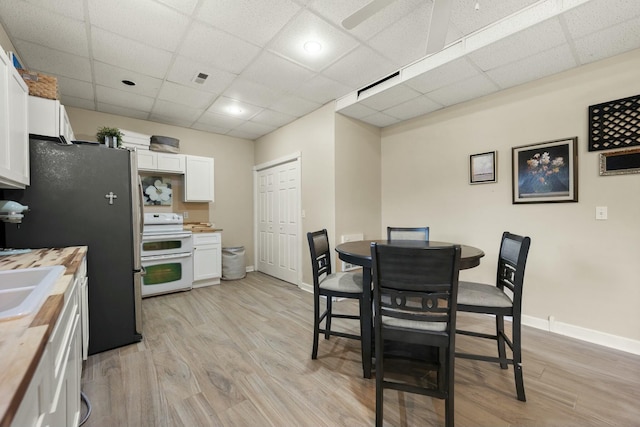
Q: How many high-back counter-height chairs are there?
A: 4